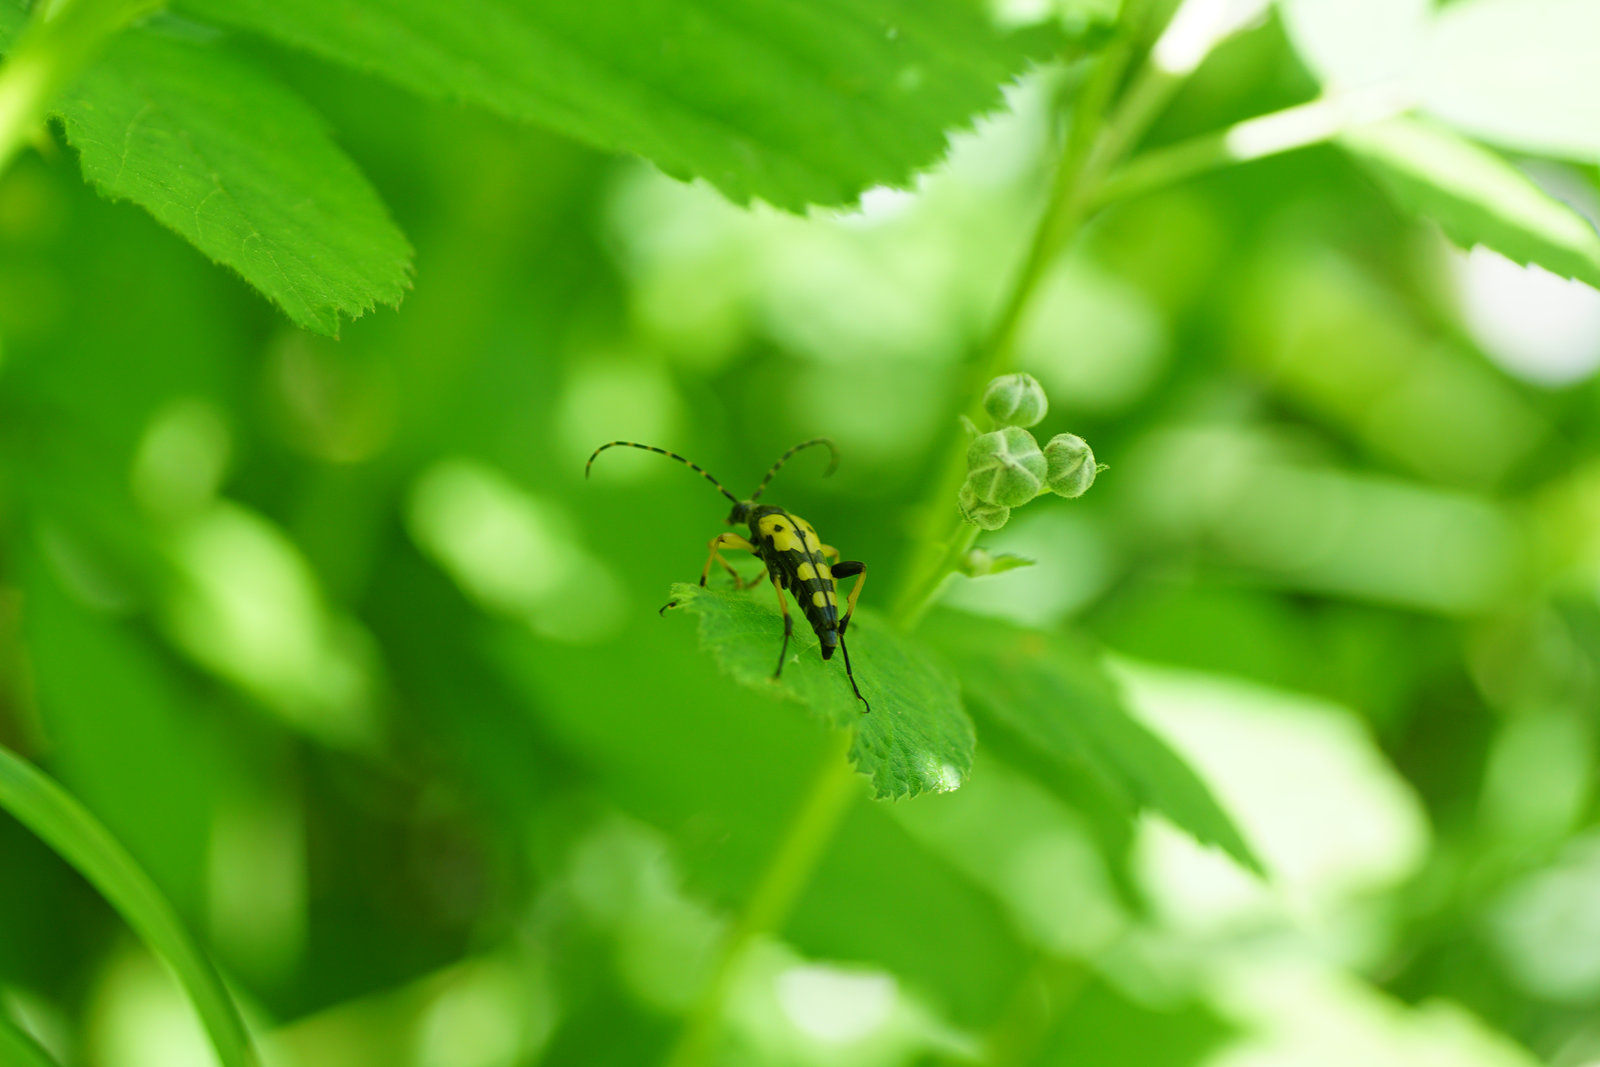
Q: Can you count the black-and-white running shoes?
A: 0